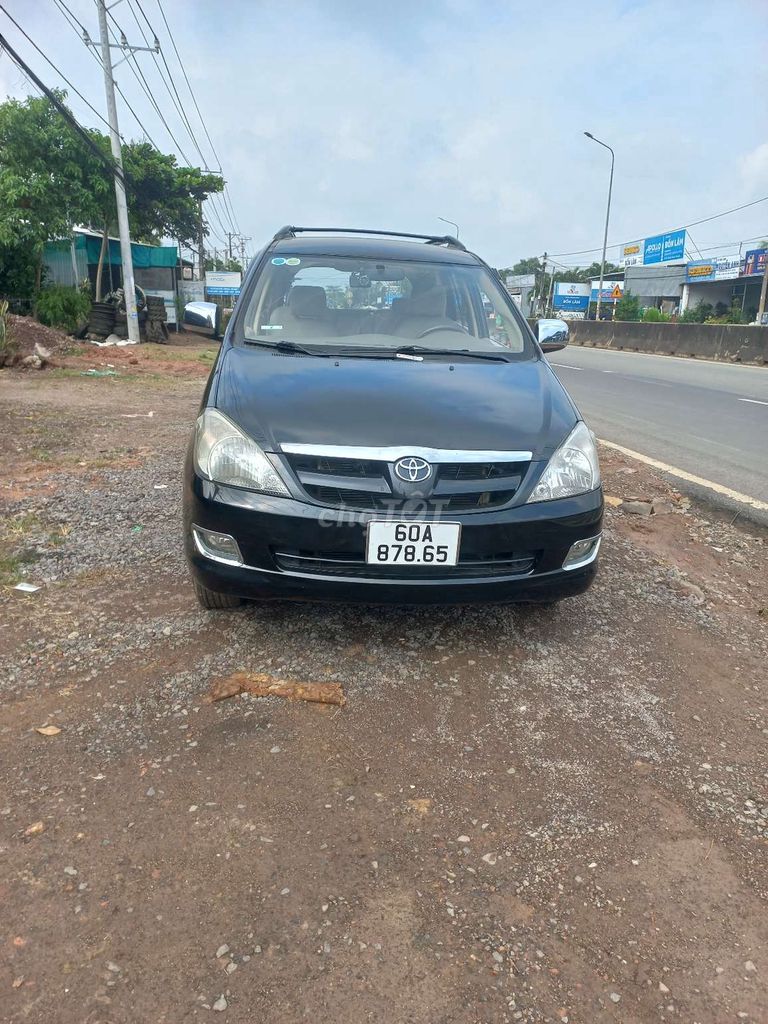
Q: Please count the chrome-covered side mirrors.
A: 2